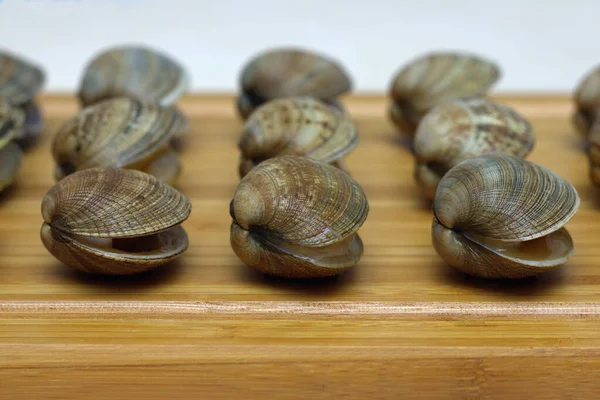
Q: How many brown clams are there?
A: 13